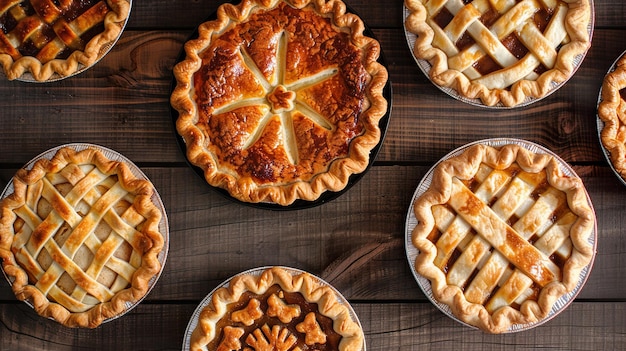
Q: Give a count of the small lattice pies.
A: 4